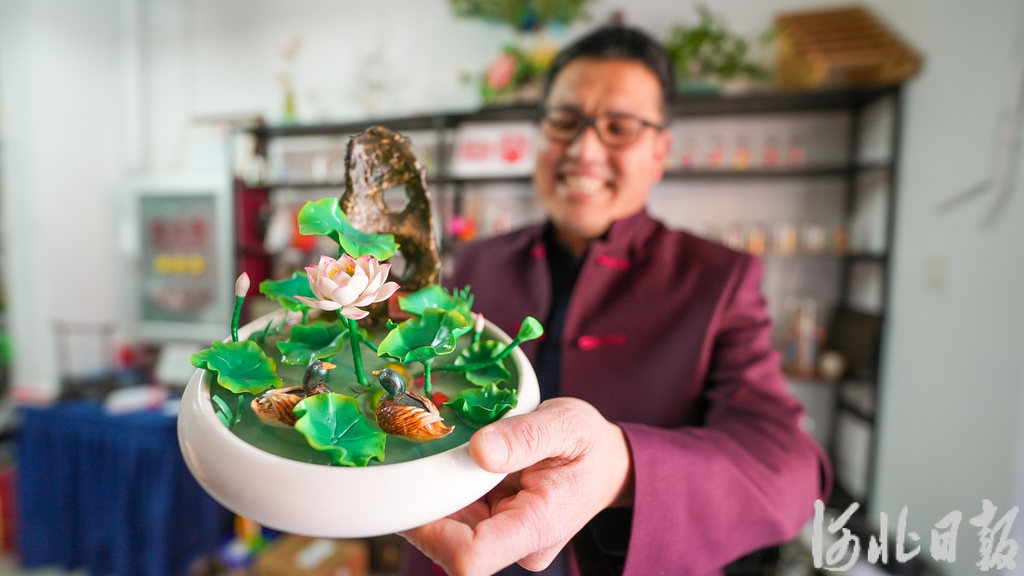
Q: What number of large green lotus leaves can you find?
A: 9